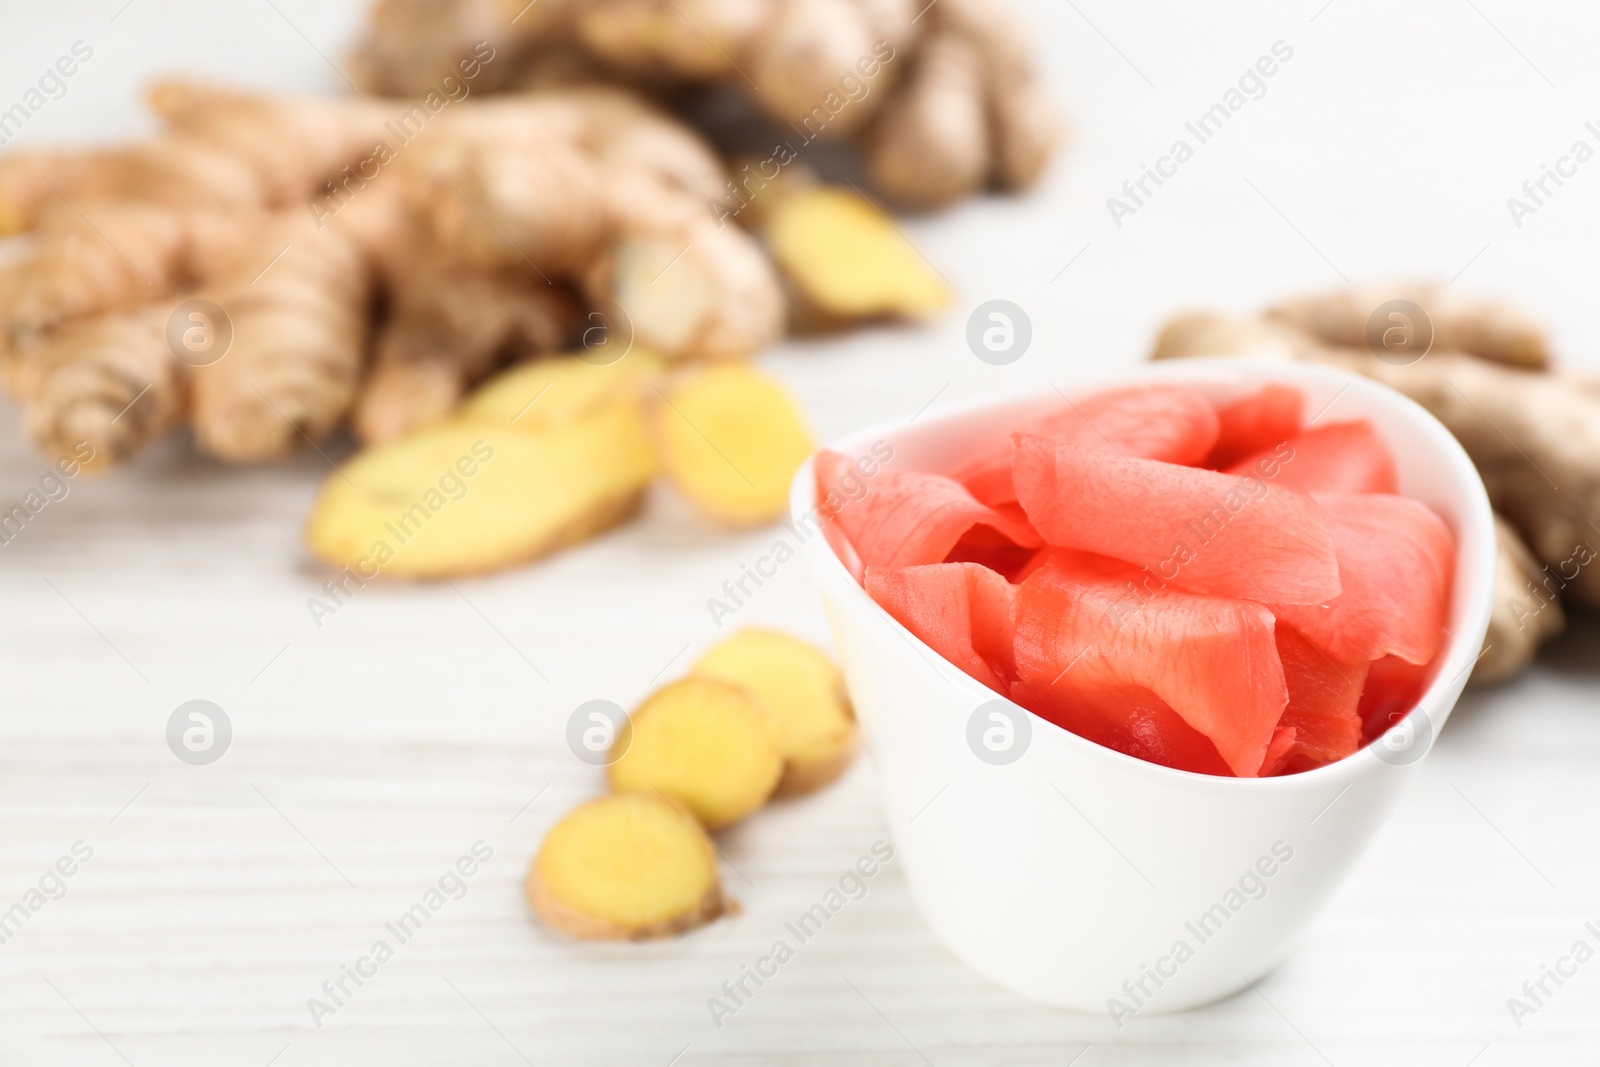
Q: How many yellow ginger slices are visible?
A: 7